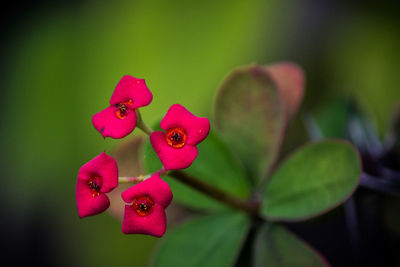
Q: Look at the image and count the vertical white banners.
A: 0